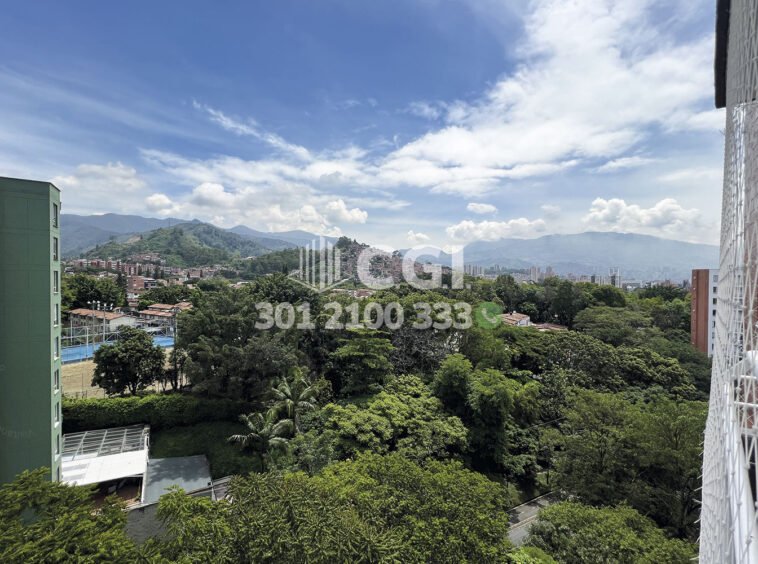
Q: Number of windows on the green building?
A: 9